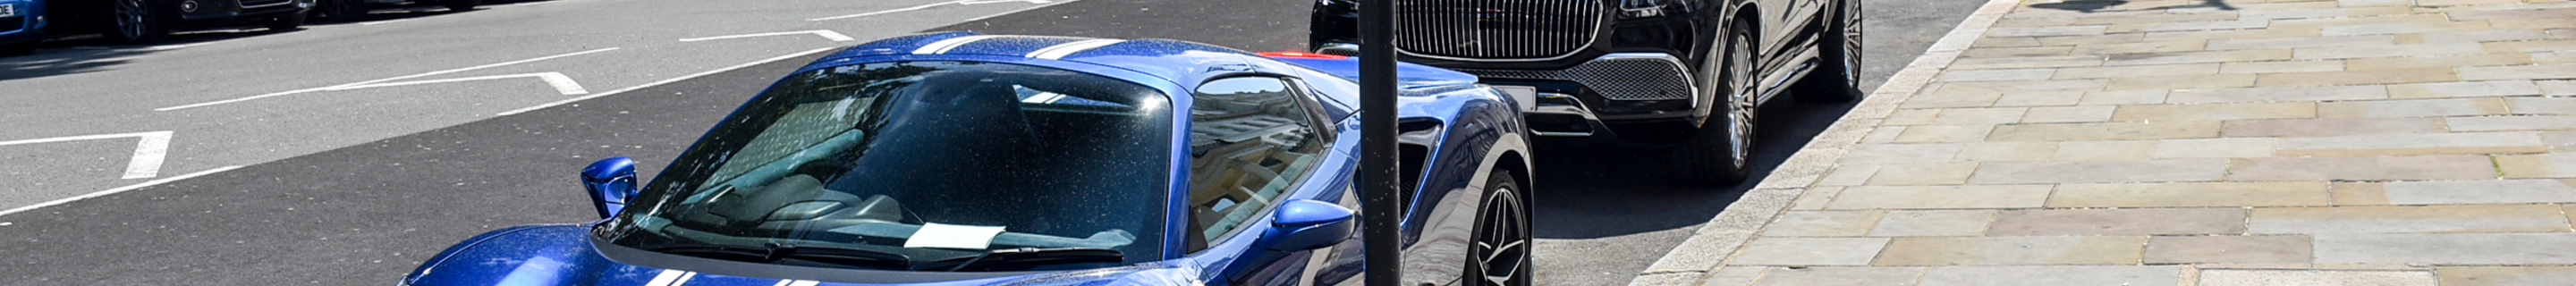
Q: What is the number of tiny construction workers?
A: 0